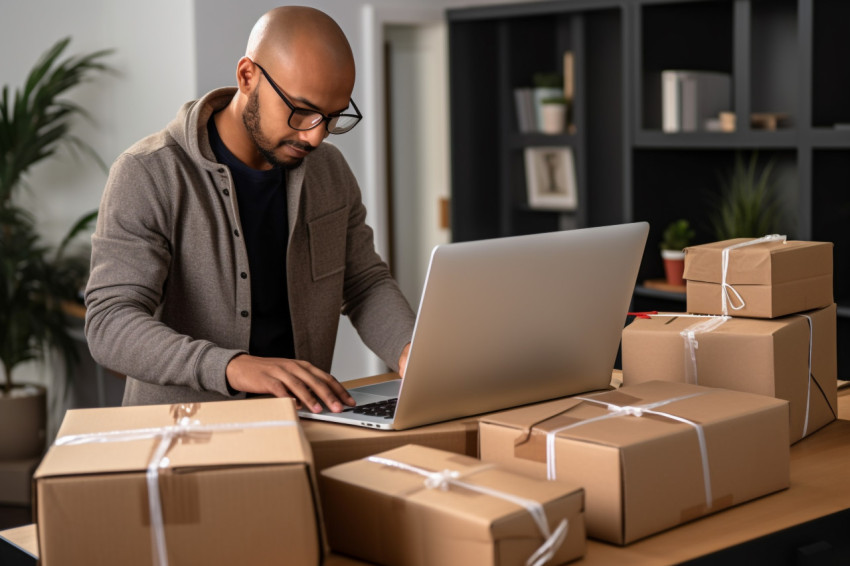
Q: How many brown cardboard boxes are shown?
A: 6